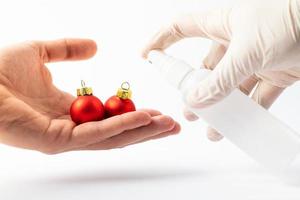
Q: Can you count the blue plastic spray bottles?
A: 0